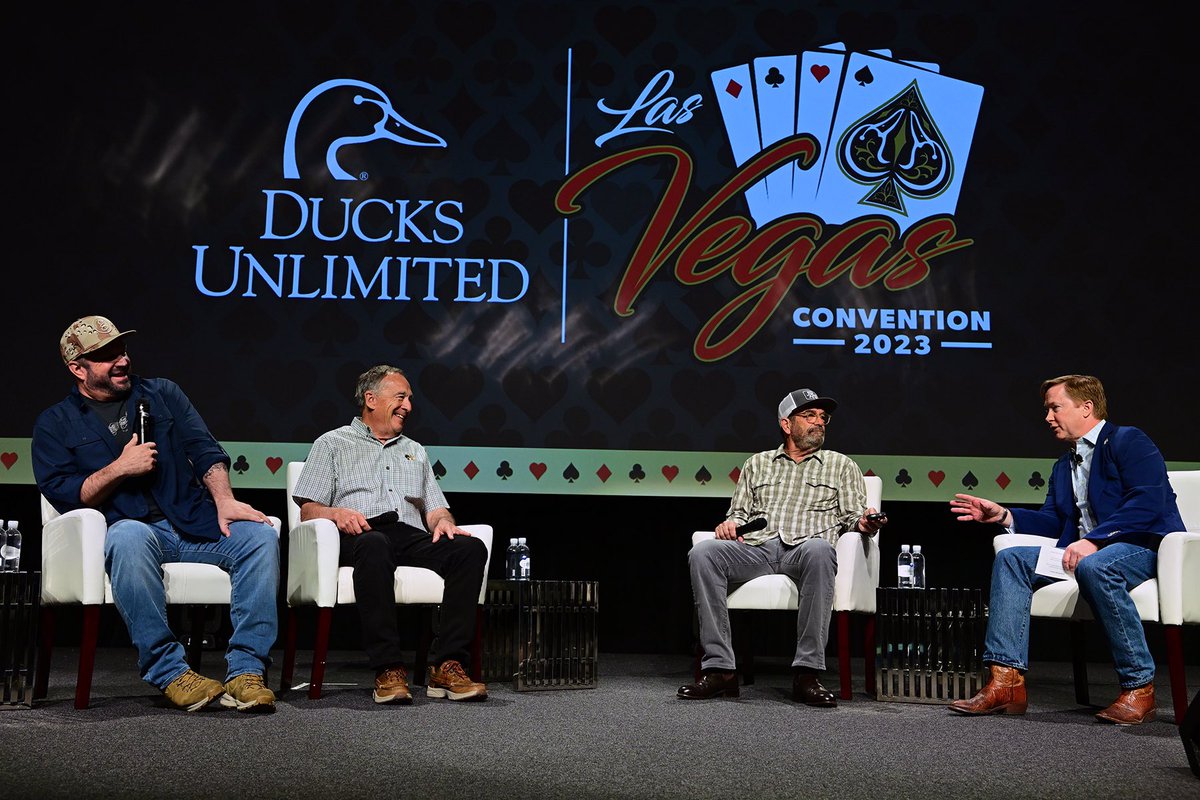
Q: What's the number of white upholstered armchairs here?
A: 4